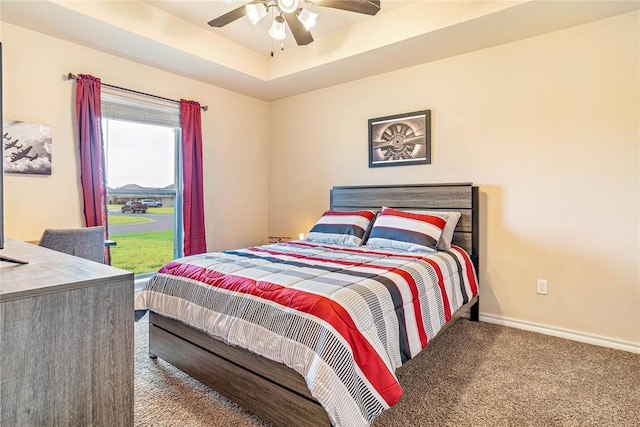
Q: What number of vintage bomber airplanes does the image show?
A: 3